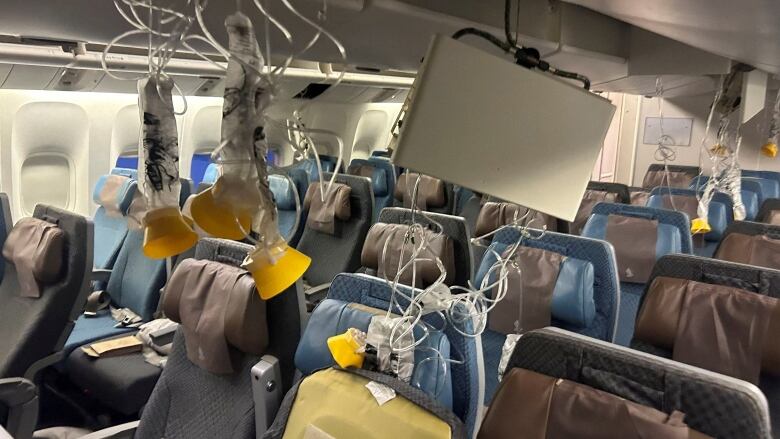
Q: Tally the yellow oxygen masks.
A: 7